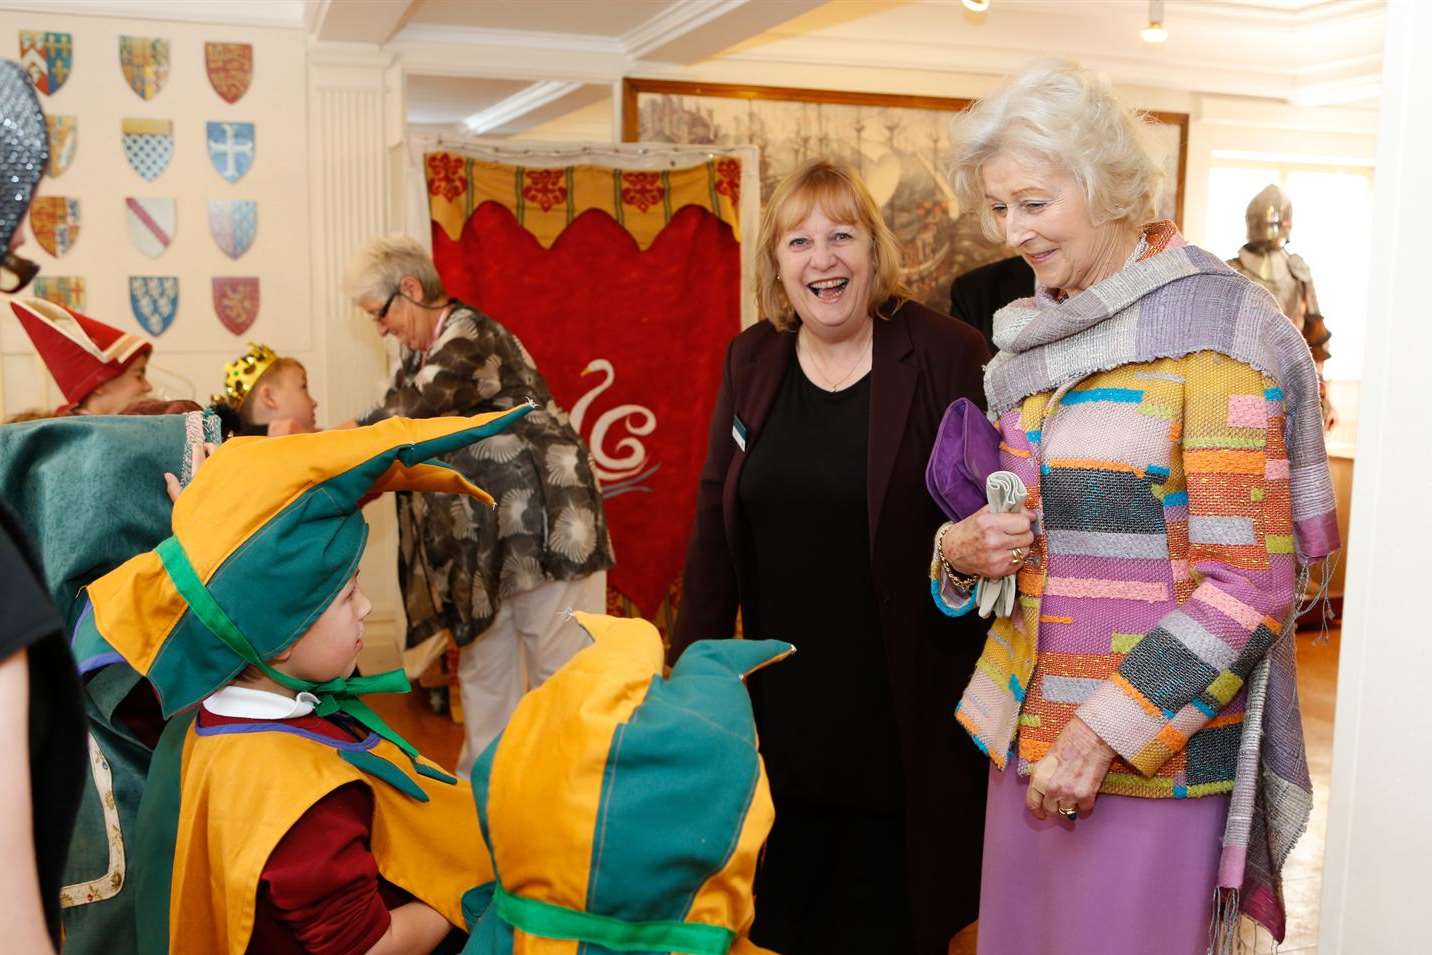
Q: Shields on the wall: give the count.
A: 12